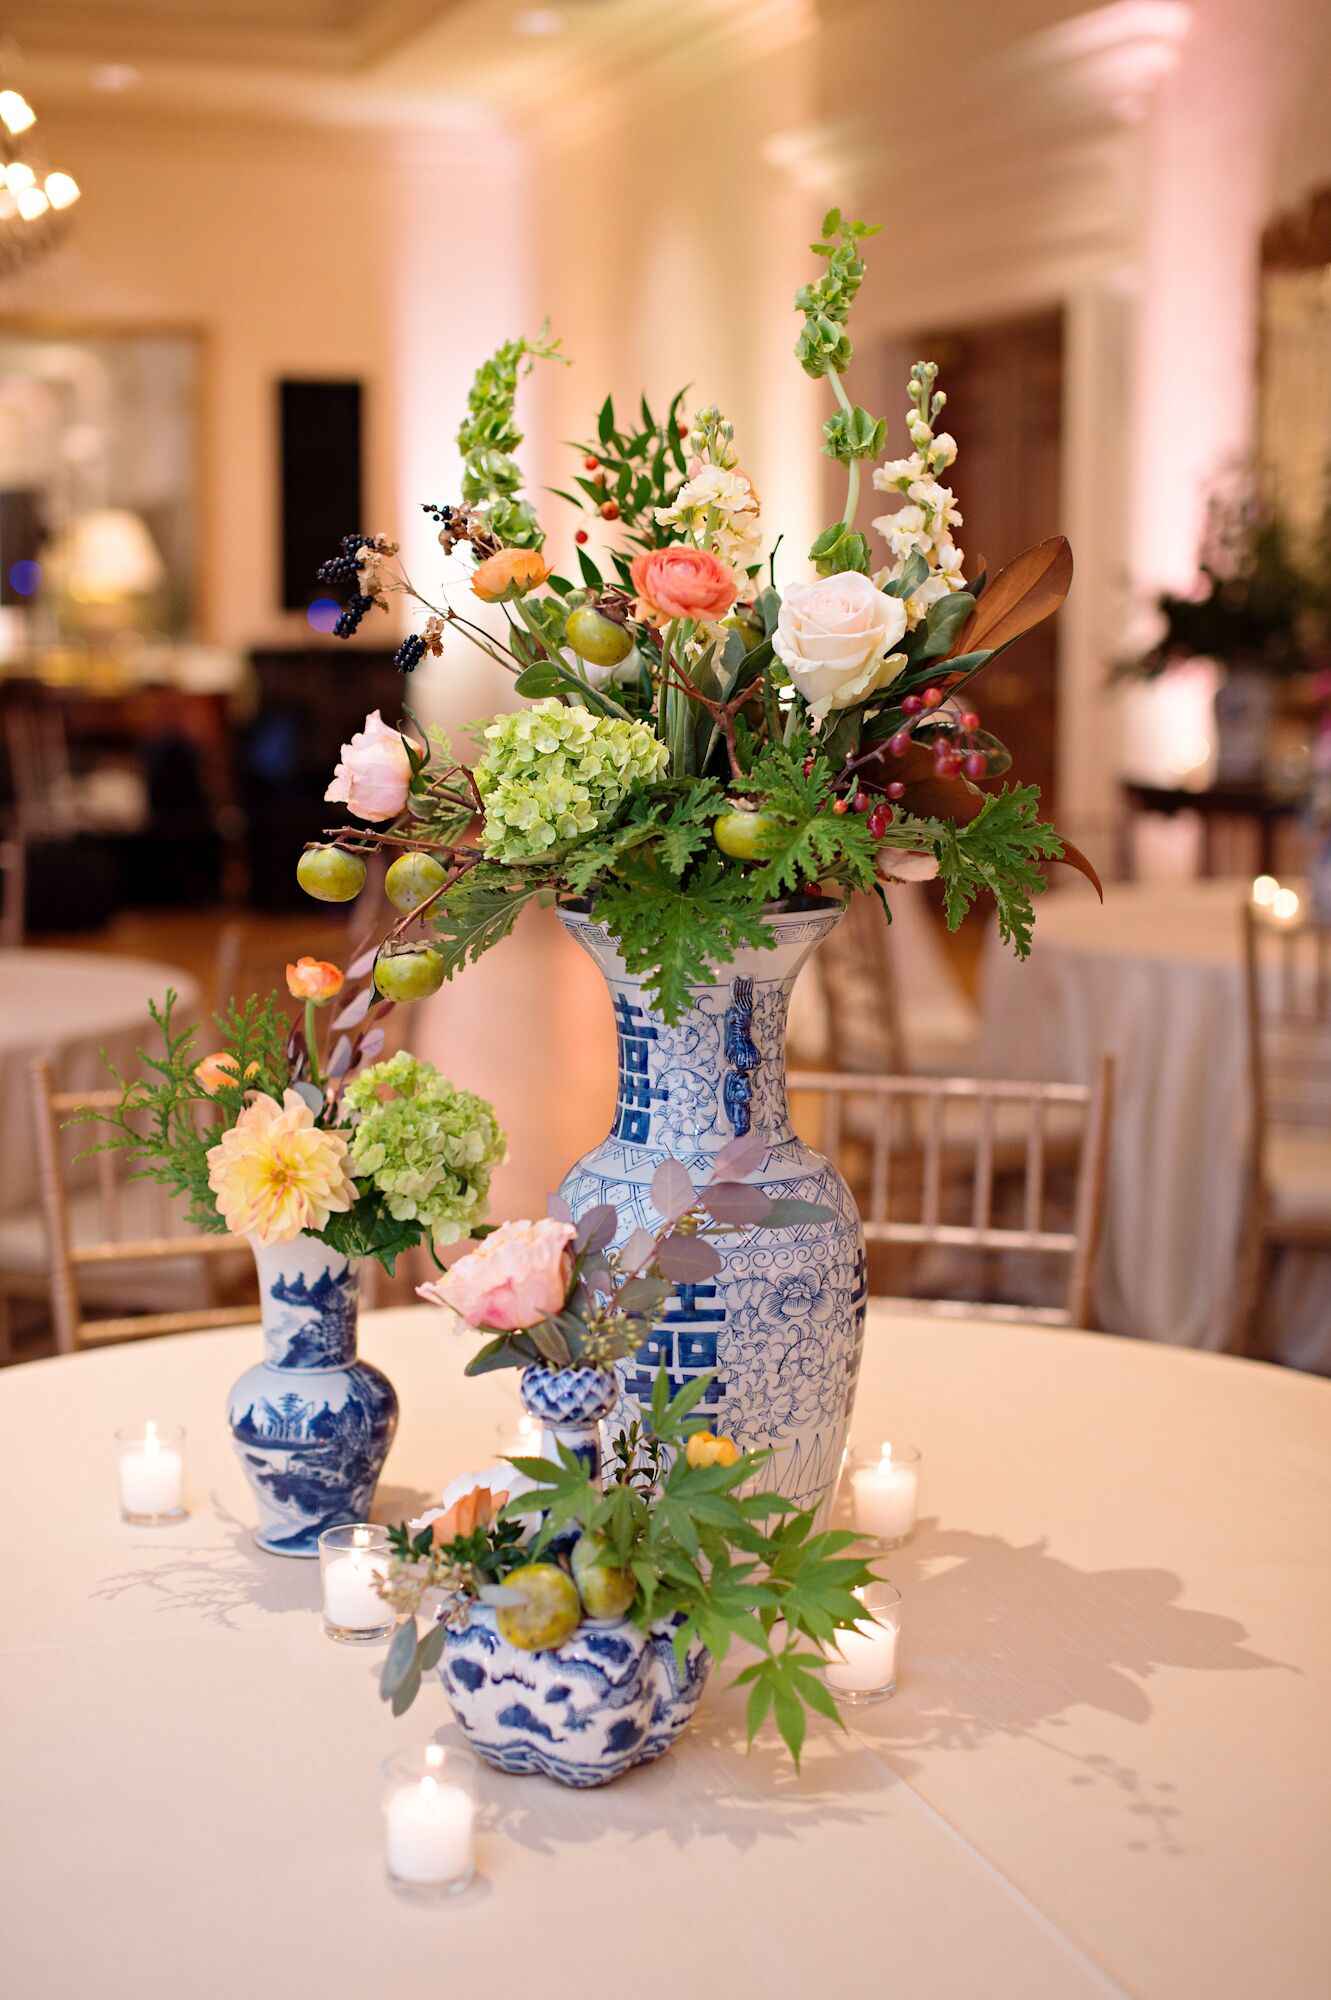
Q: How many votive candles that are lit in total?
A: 6